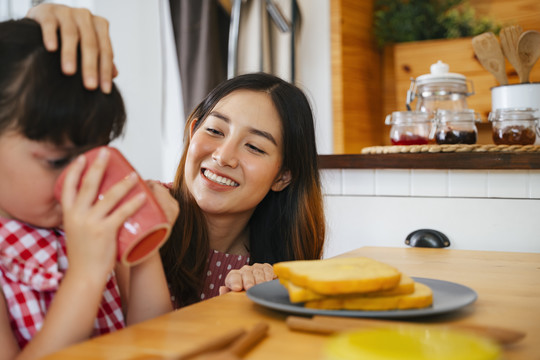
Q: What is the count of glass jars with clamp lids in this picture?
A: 4